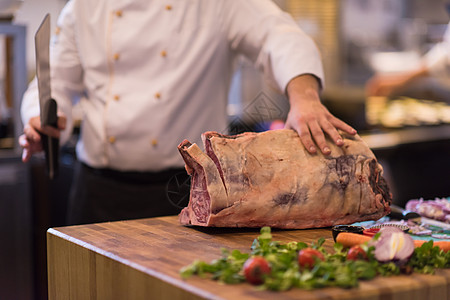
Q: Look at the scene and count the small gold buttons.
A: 8